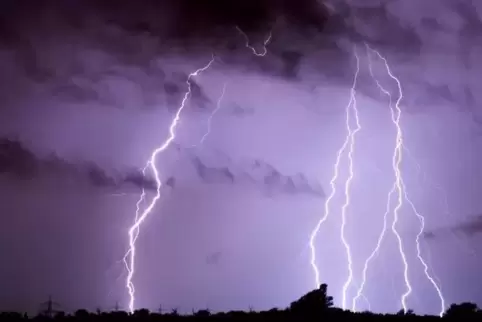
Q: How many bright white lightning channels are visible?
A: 6